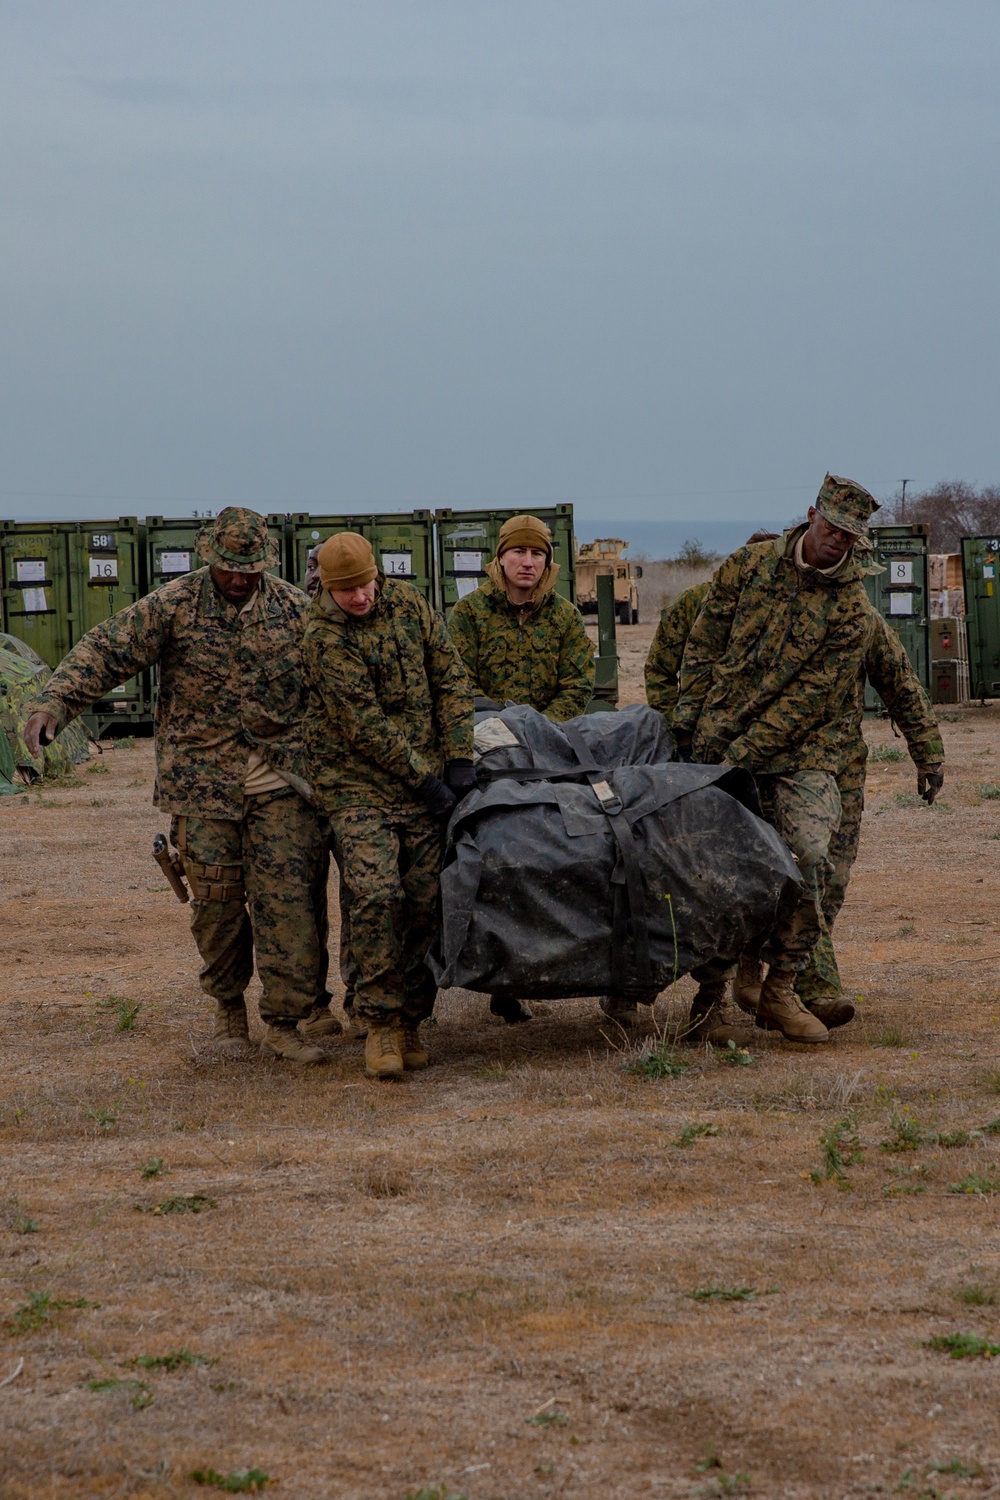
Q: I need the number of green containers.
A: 6